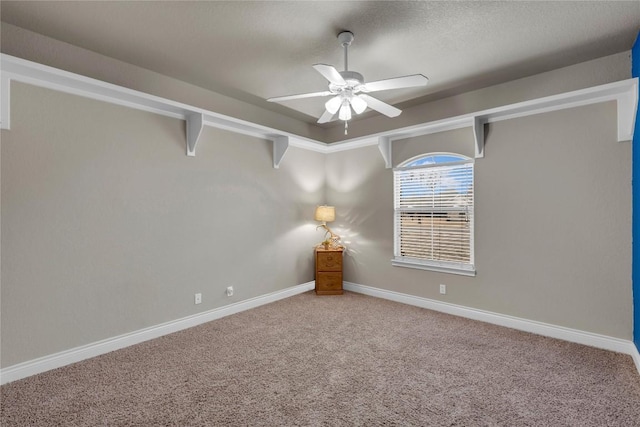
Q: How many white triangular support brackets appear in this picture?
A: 6